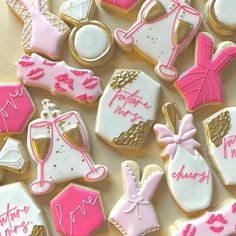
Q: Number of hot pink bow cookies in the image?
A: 0